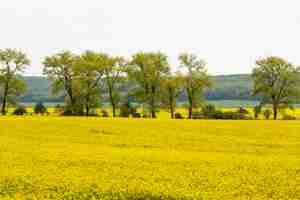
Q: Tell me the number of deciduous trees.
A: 8